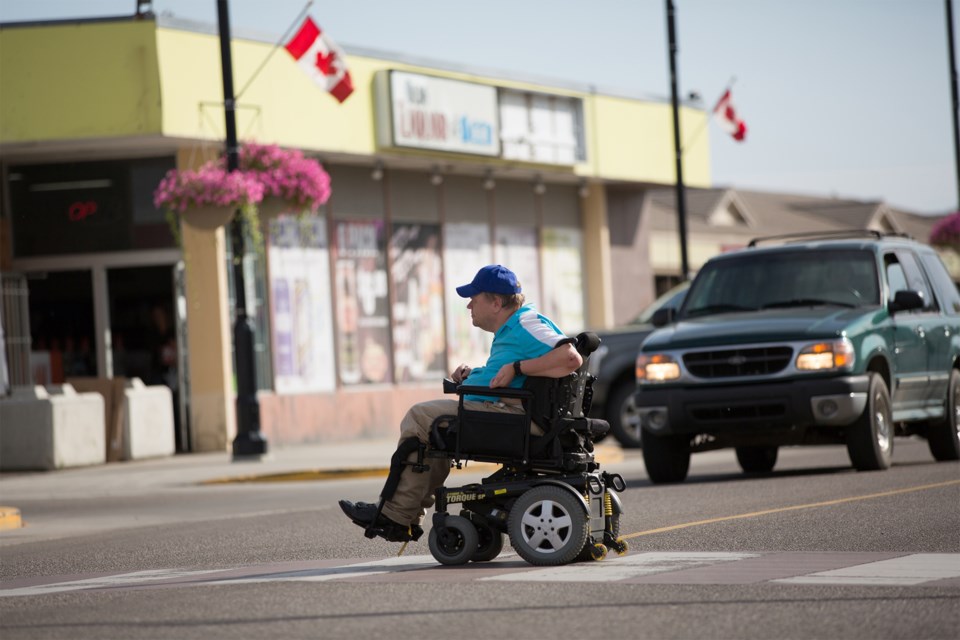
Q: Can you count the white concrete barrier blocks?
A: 2